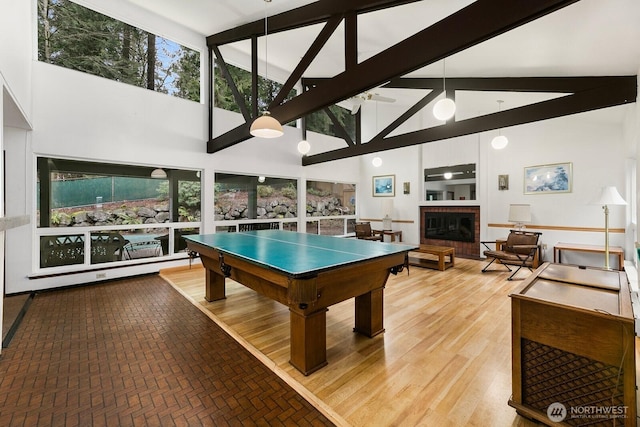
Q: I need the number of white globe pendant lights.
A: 4